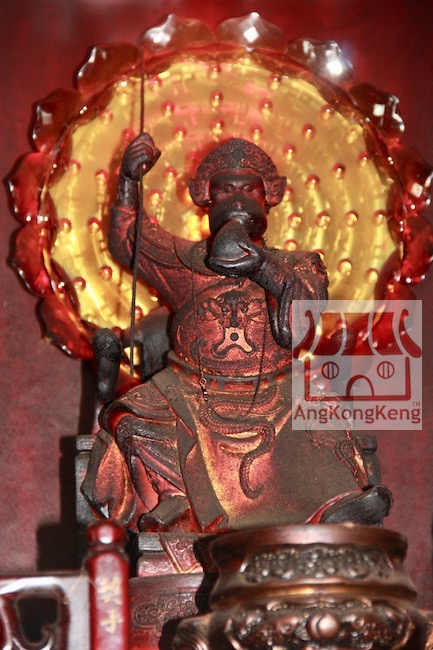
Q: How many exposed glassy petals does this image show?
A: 12